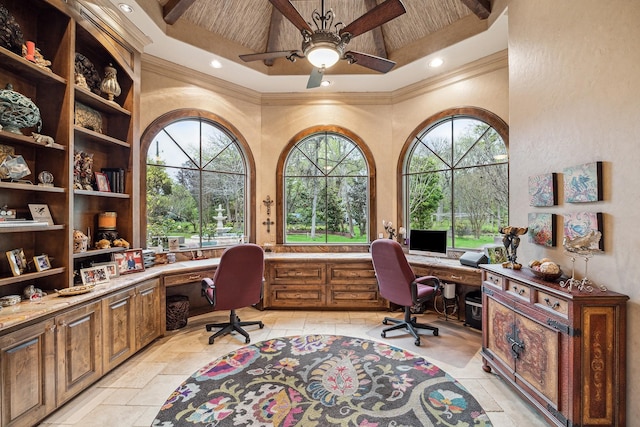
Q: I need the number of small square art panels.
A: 4